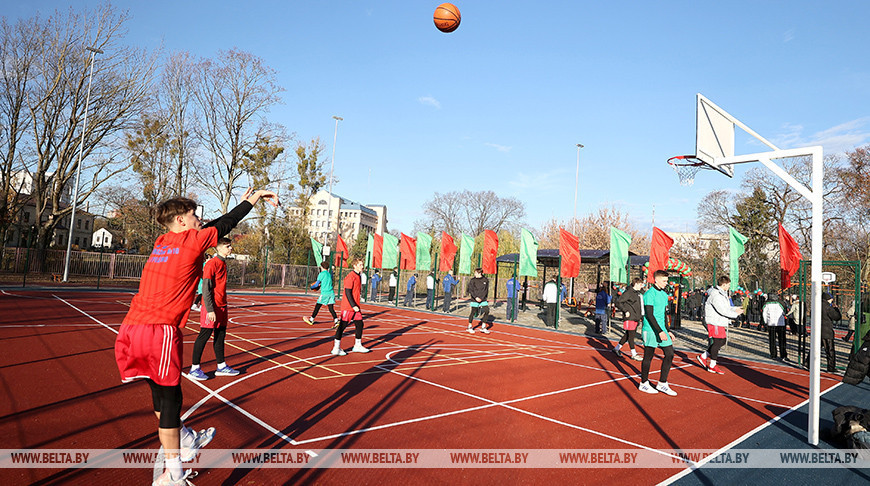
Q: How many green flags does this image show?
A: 8